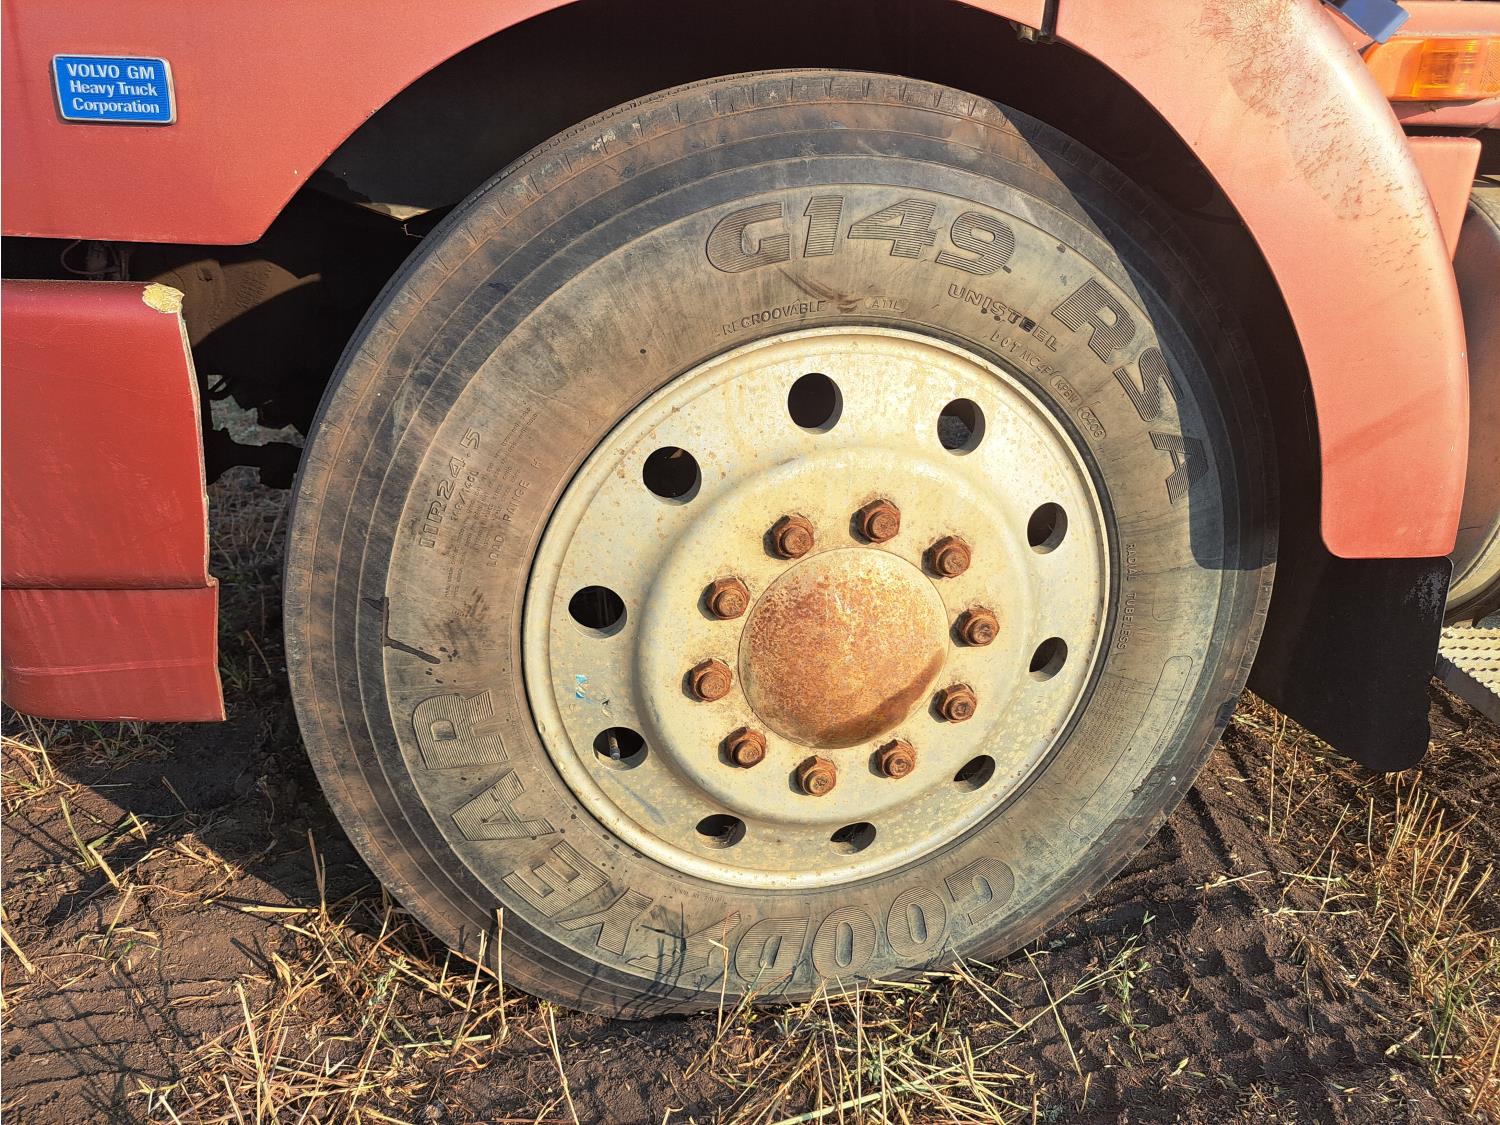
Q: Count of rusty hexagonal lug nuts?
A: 10